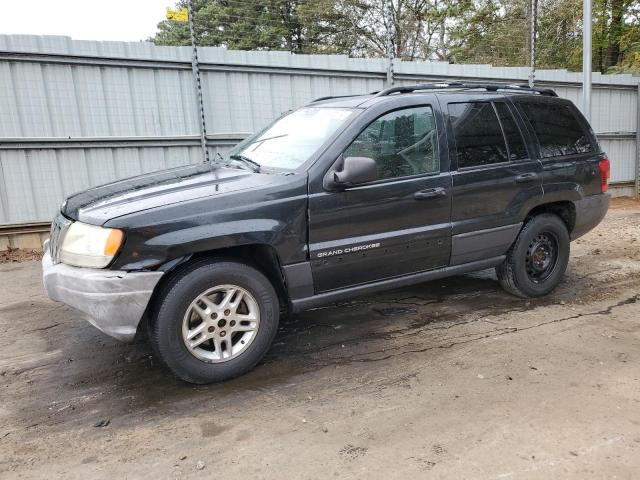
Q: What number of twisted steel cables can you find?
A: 3